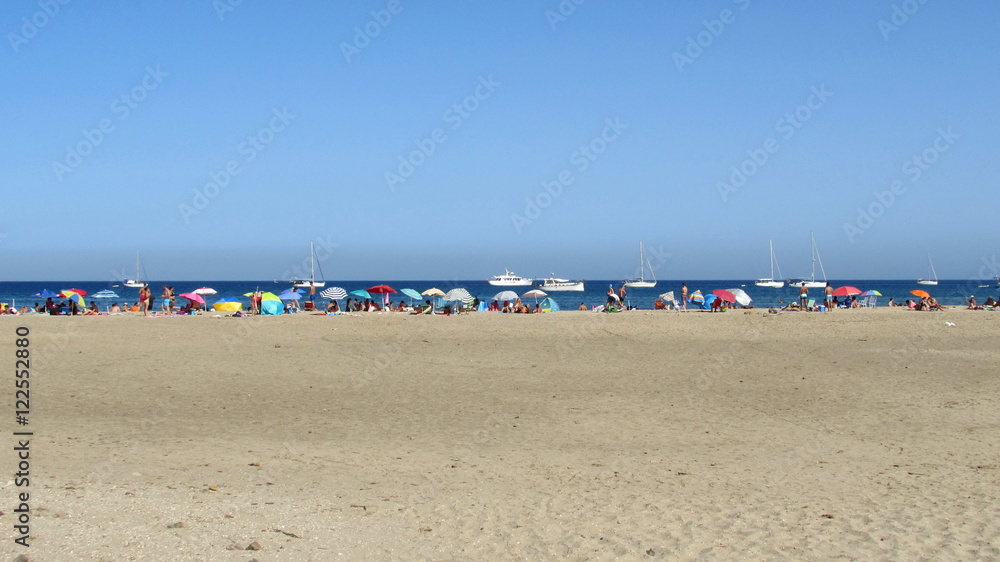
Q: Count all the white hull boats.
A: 8